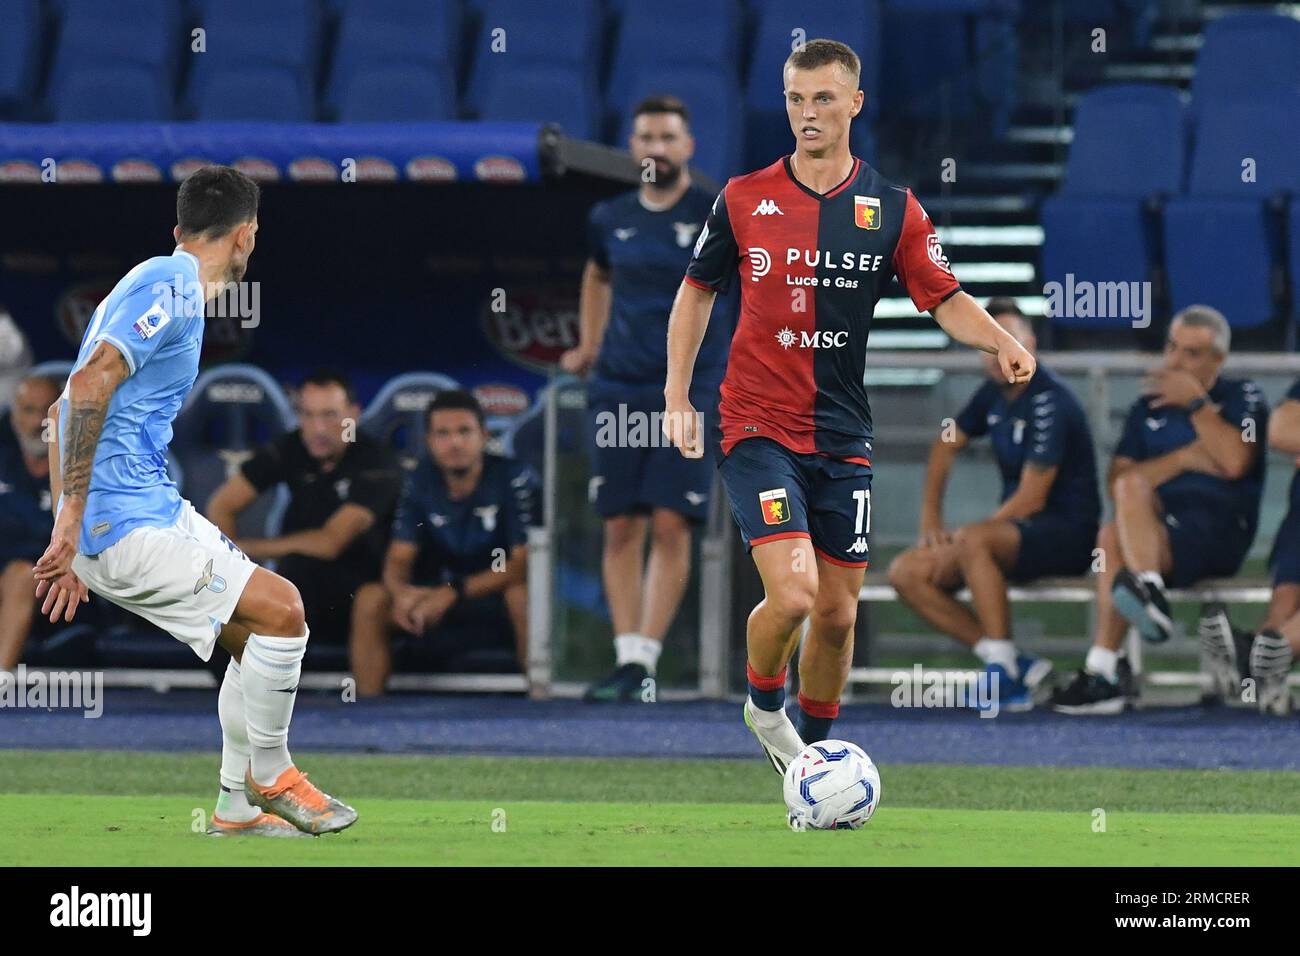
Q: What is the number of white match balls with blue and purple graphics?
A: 1